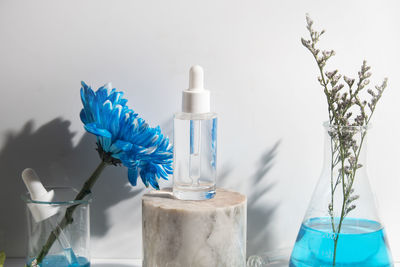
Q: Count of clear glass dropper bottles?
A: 1